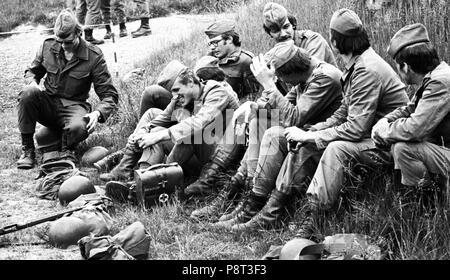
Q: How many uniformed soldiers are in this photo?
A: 8